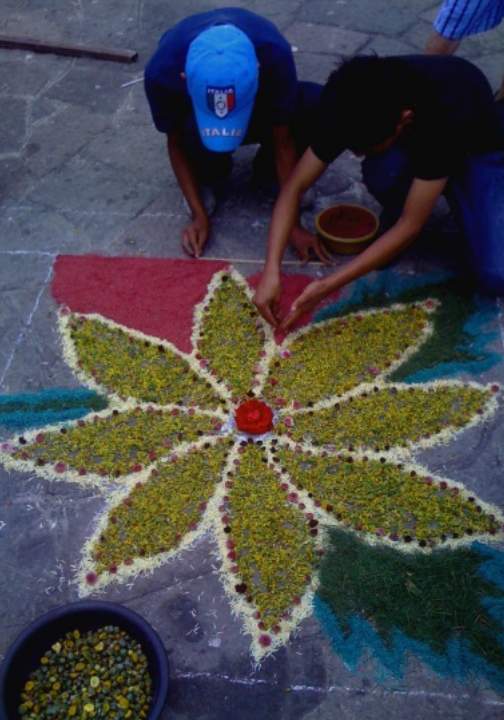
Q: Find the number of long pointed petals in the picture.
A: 8